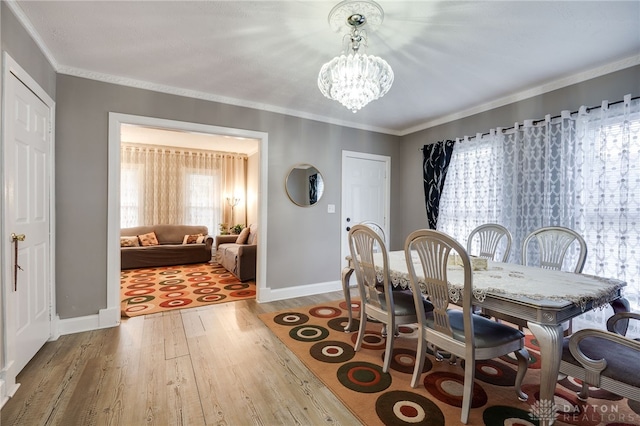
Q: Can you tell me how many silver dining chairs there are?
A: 6